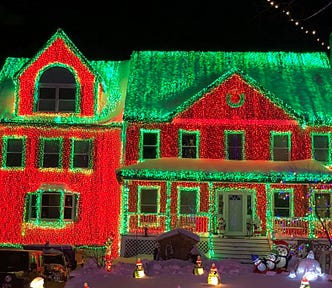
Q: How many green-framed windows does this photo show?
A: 14